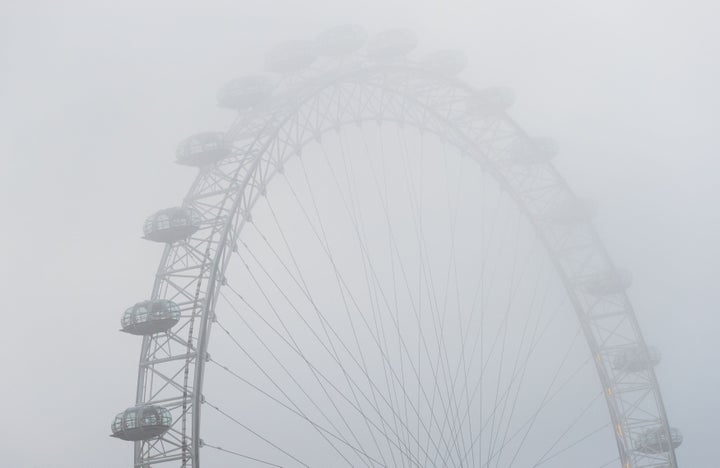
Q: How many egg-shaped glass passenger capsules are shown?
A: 15